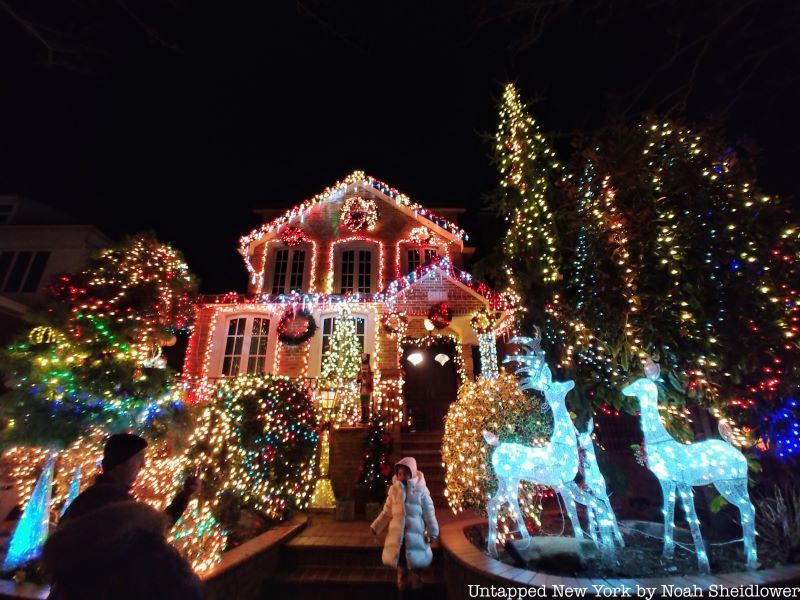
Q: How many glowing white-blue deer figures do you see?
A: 3